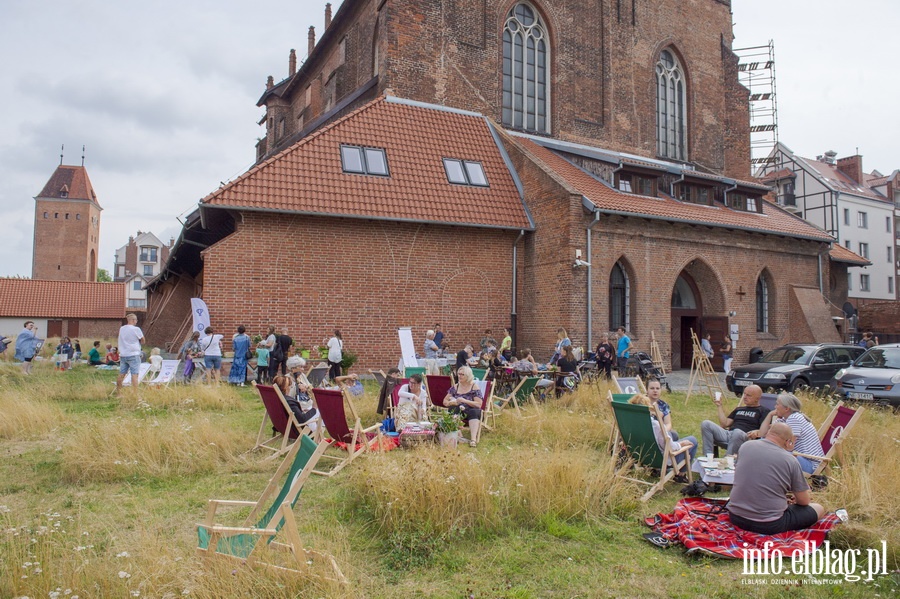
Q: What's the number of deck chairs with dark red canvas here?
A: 6